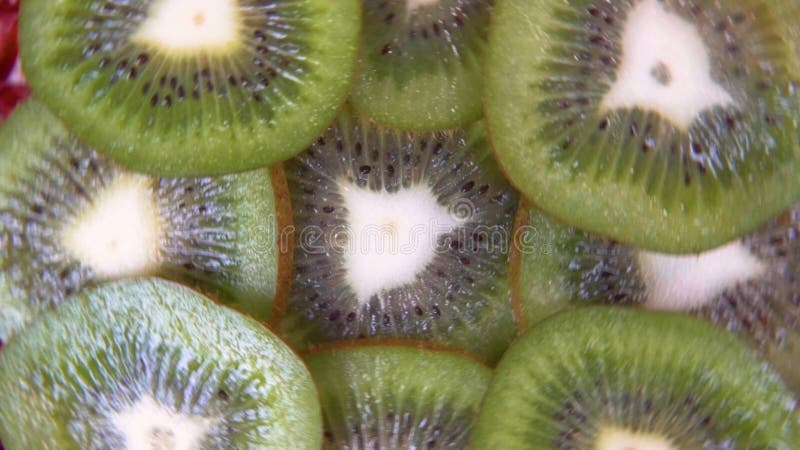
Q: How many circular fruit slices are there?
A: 9